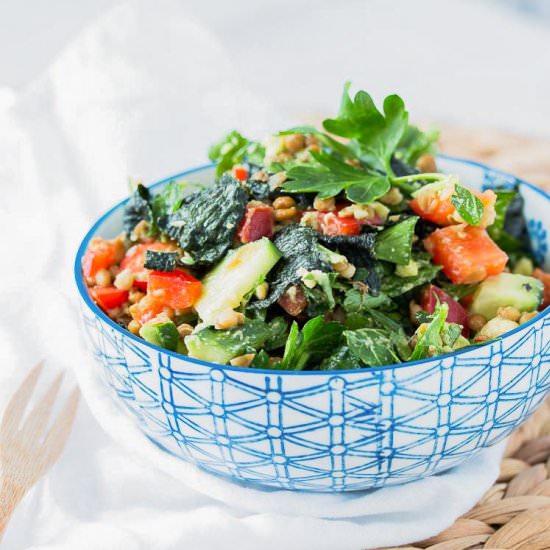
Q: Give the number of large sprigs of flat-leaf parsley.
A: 1